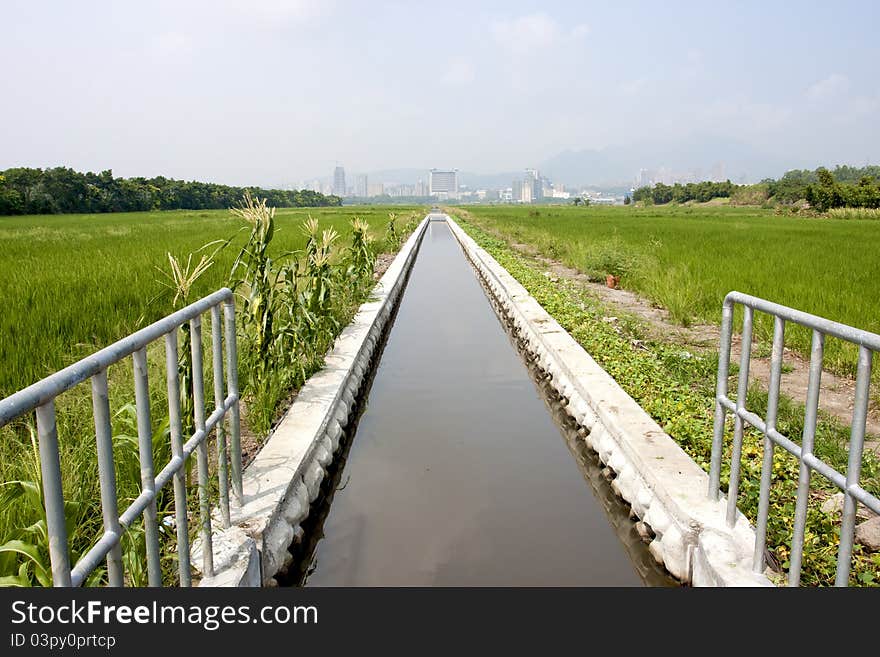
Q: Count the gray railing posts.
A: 12